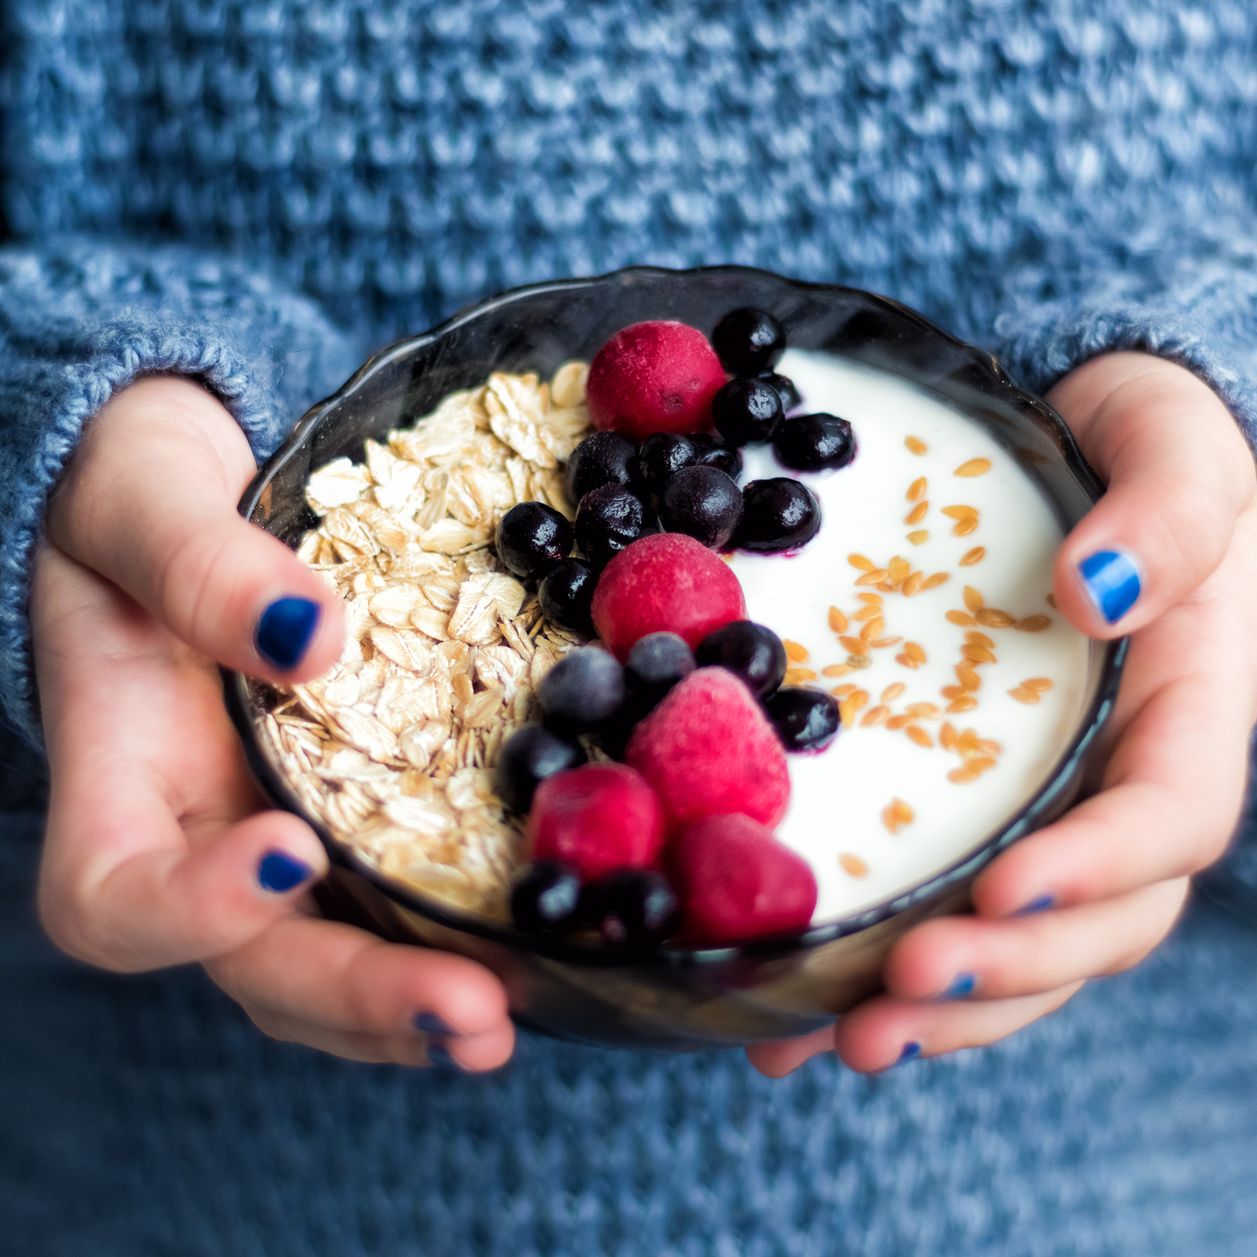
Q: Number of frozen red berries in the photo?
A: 5